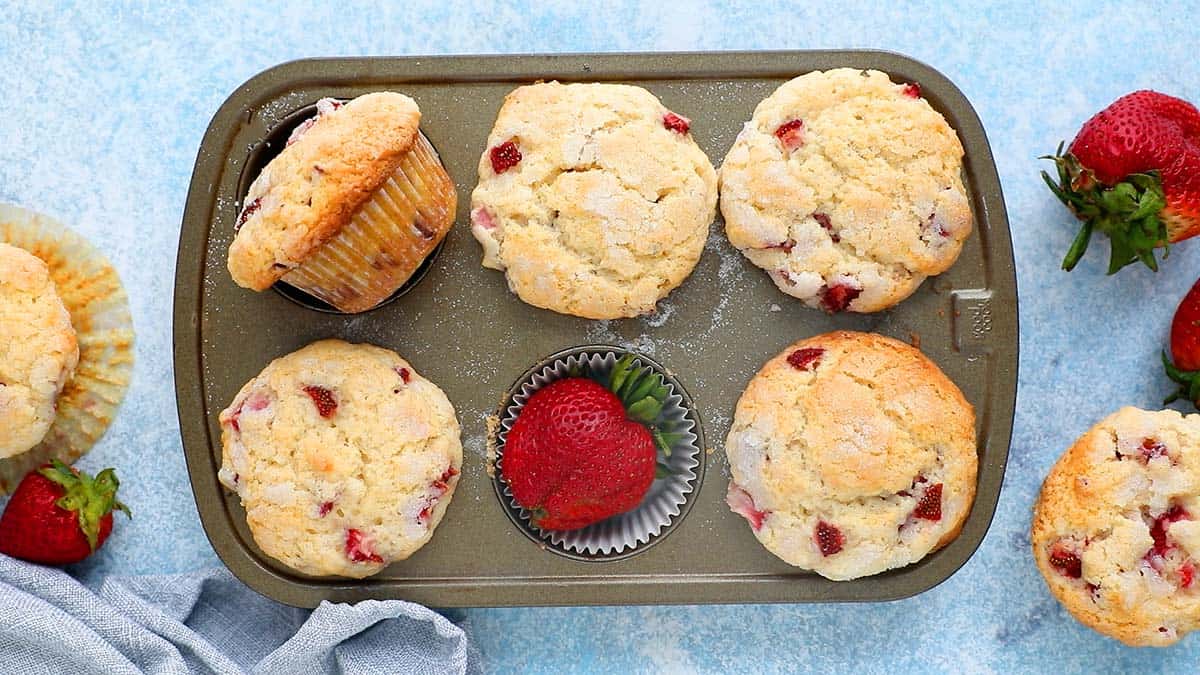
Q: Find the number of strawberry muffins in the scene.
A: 7